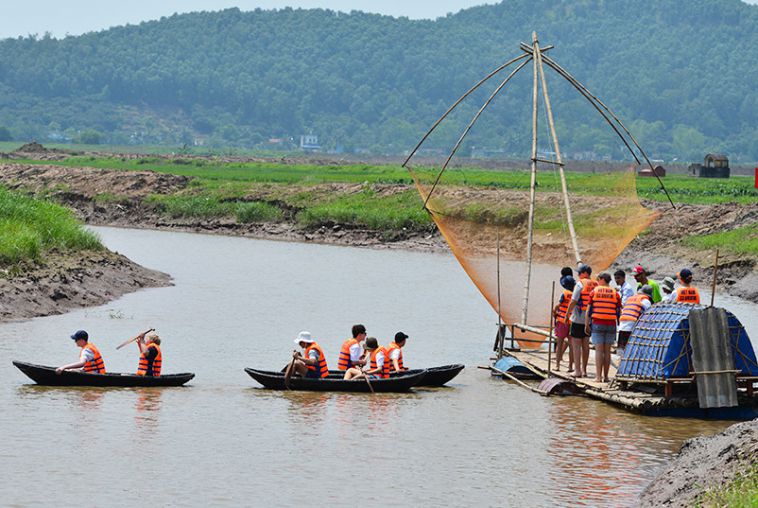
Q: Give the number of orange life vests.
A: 11